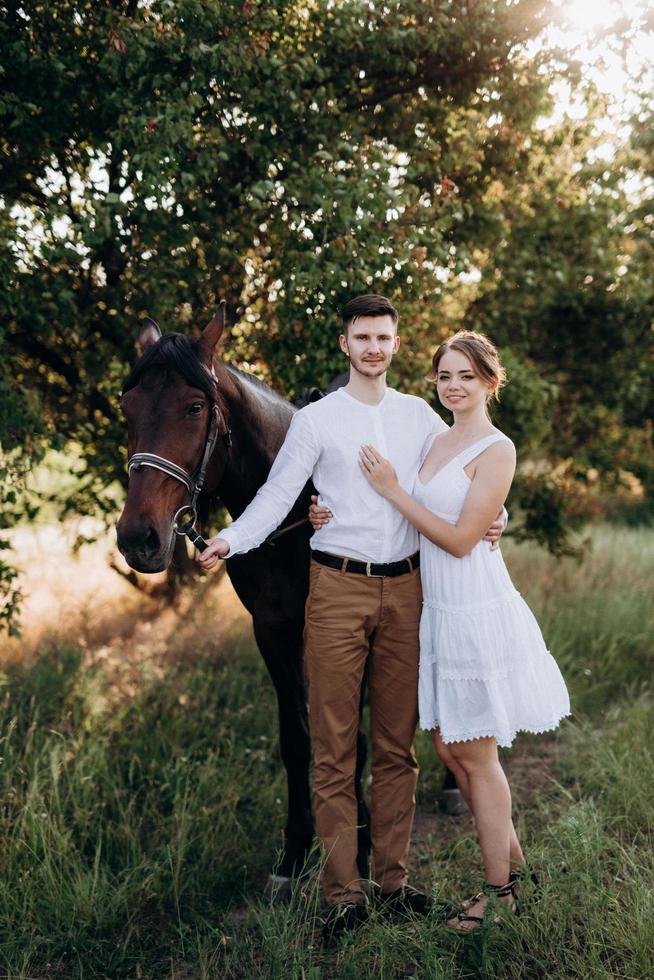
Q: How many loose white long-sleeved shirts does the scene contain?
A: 1